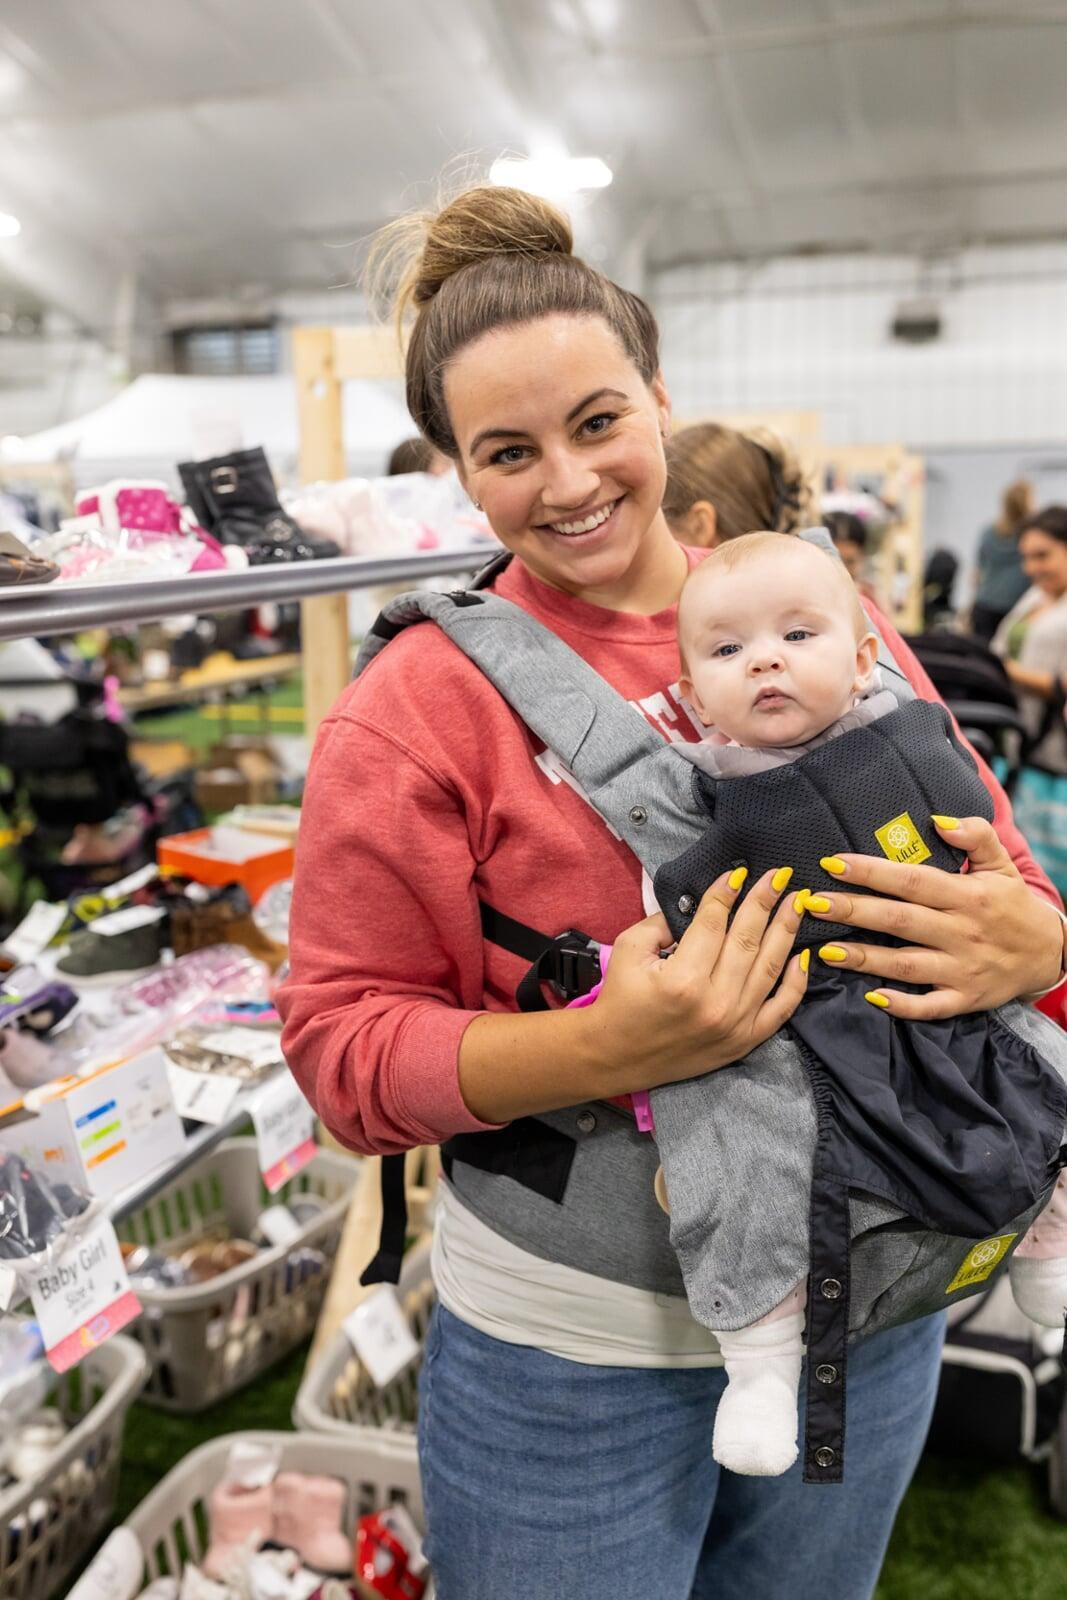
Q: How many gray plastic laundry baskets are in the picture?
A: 4